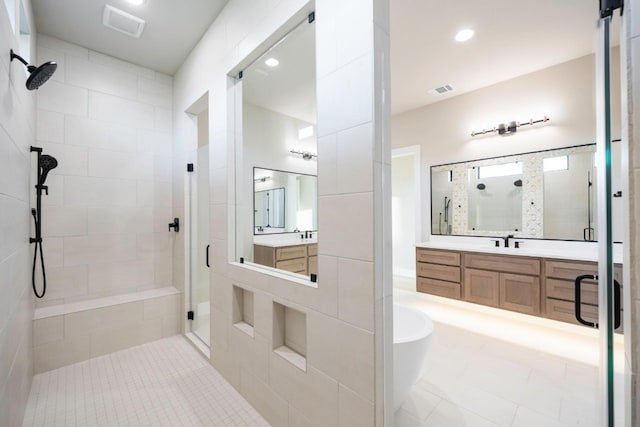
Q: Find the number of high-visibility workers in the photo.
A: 0